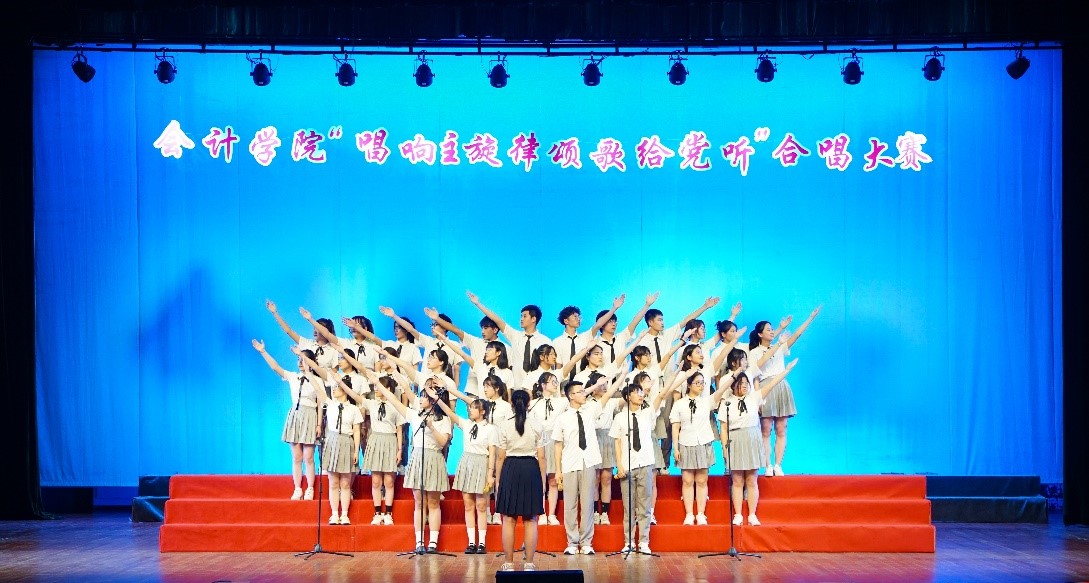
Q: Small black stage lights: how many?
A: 12